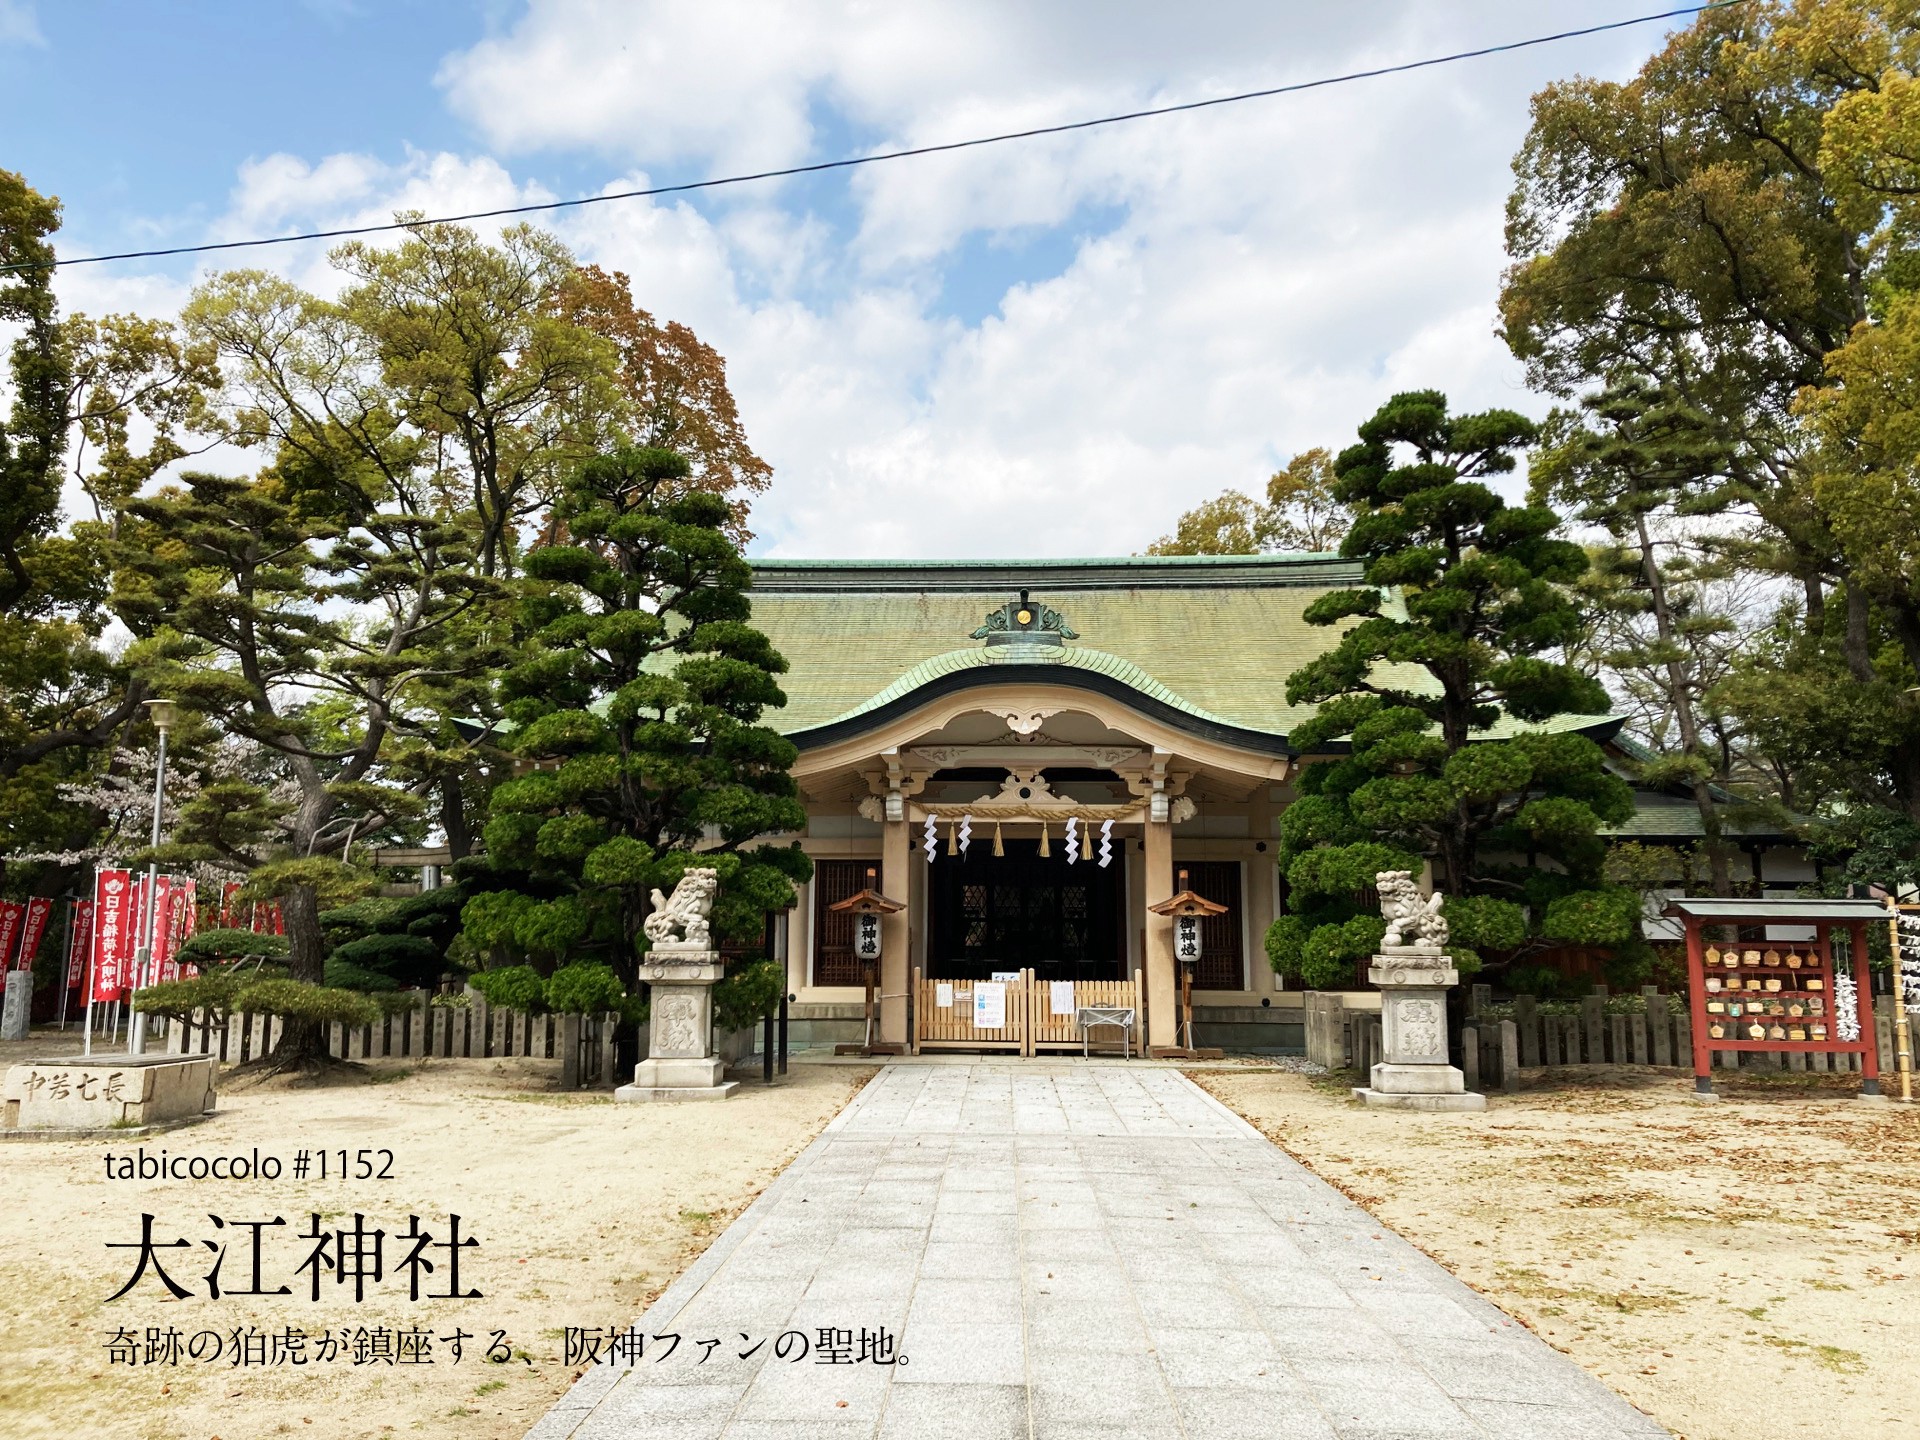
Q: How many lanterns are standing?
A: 2